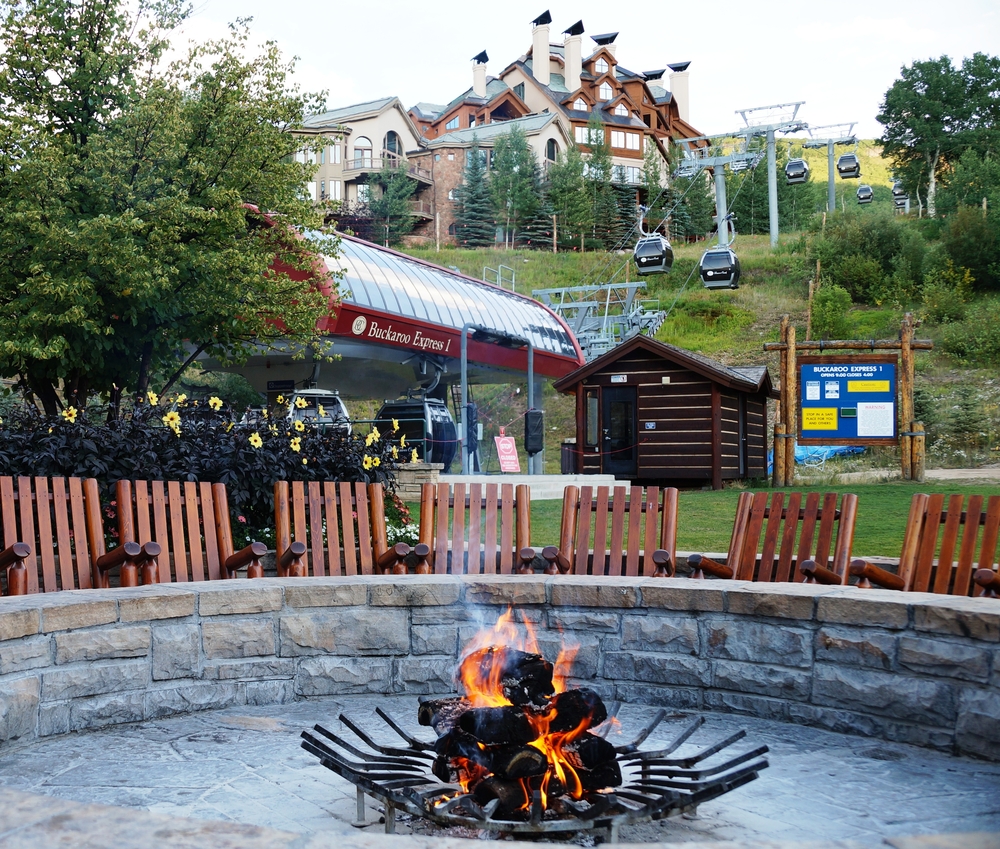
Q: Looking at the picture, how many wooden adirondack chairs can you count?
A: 7